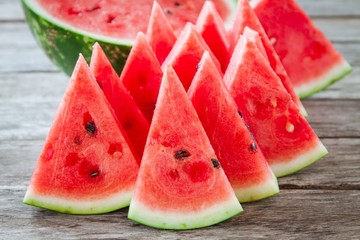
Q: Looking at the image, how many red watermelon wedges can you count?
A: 11